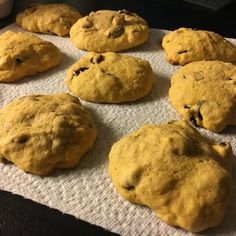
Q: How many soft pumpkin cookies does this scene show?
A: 8